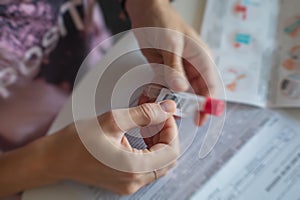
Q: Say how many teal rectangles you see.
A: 1